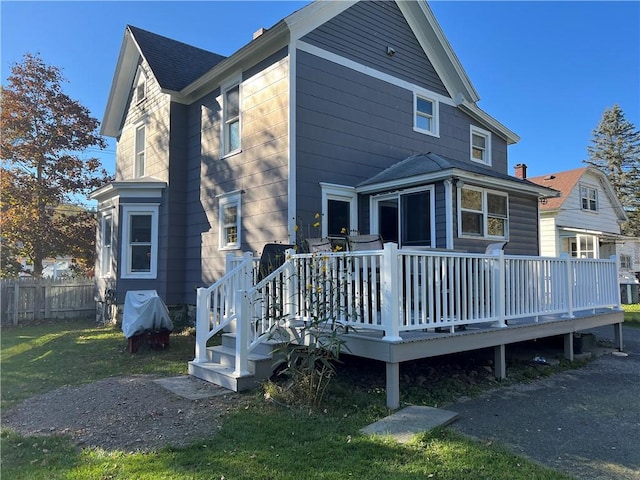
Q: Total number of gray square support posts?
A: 4